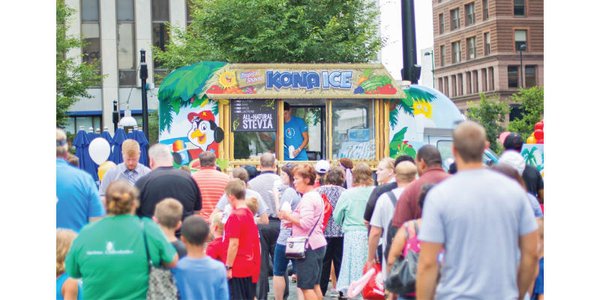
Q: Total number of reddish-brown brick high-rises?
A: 1